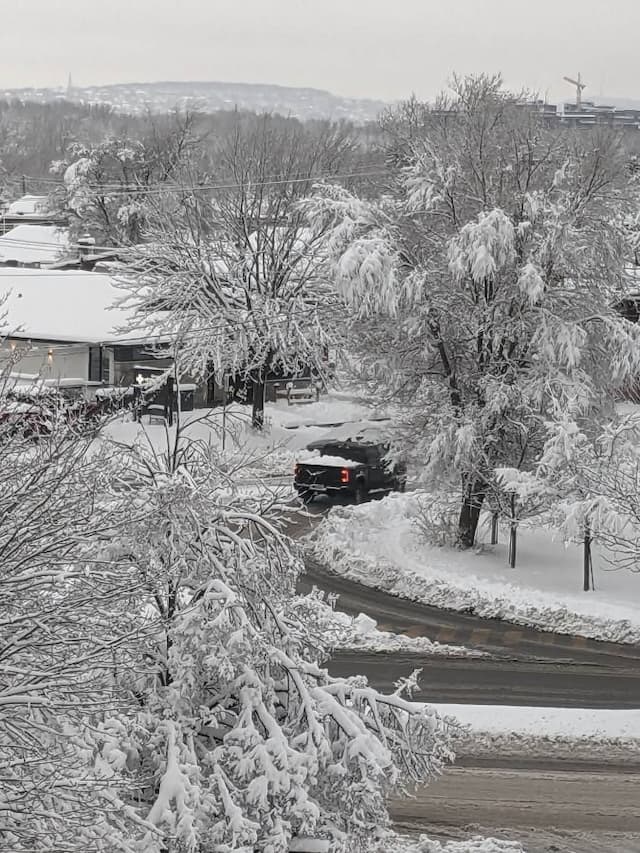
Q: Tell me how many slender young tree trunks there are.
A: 3